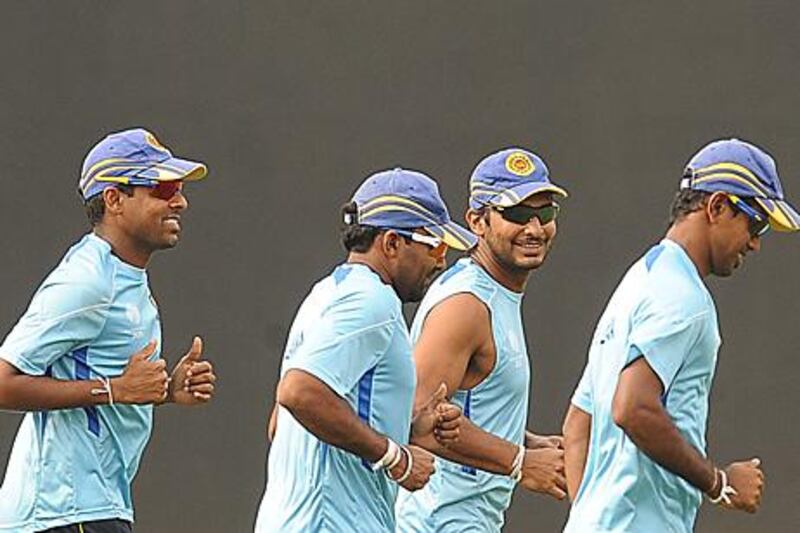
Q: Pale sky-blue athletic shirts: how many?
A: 4